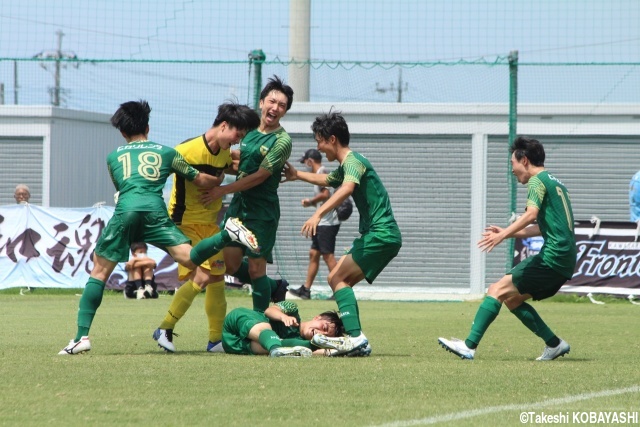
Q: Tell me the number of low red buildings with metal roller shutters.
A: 0